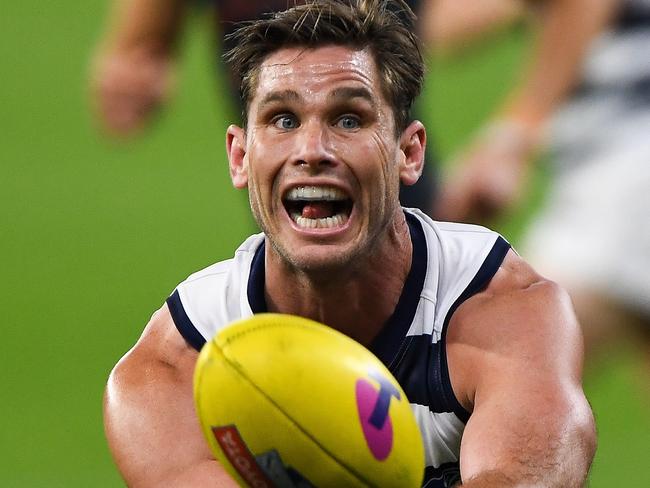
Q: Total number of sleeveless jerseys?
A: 1